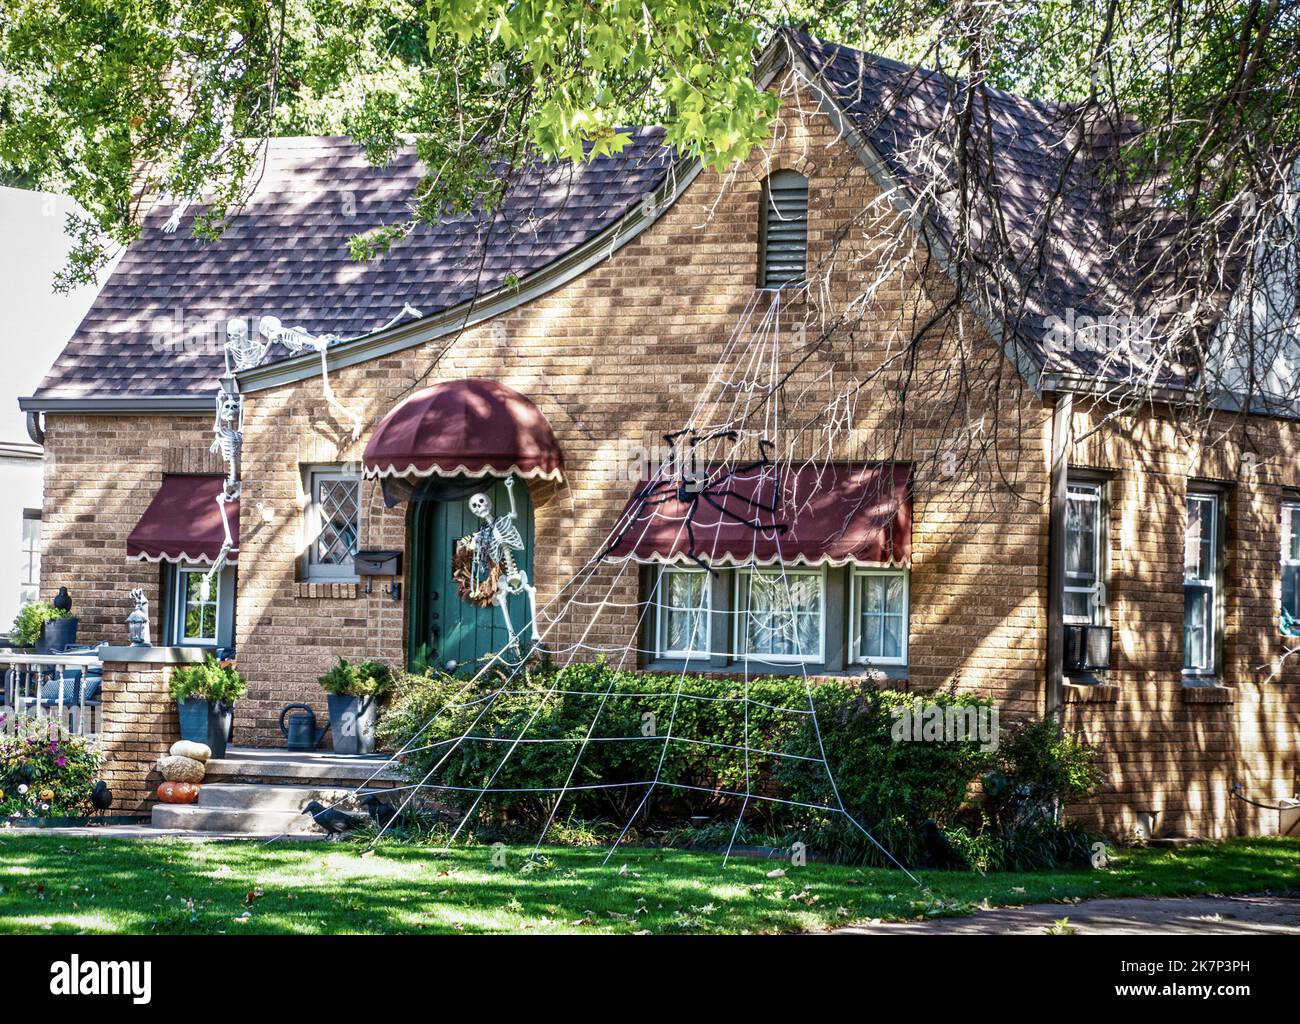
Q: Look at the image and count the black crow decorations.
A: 5